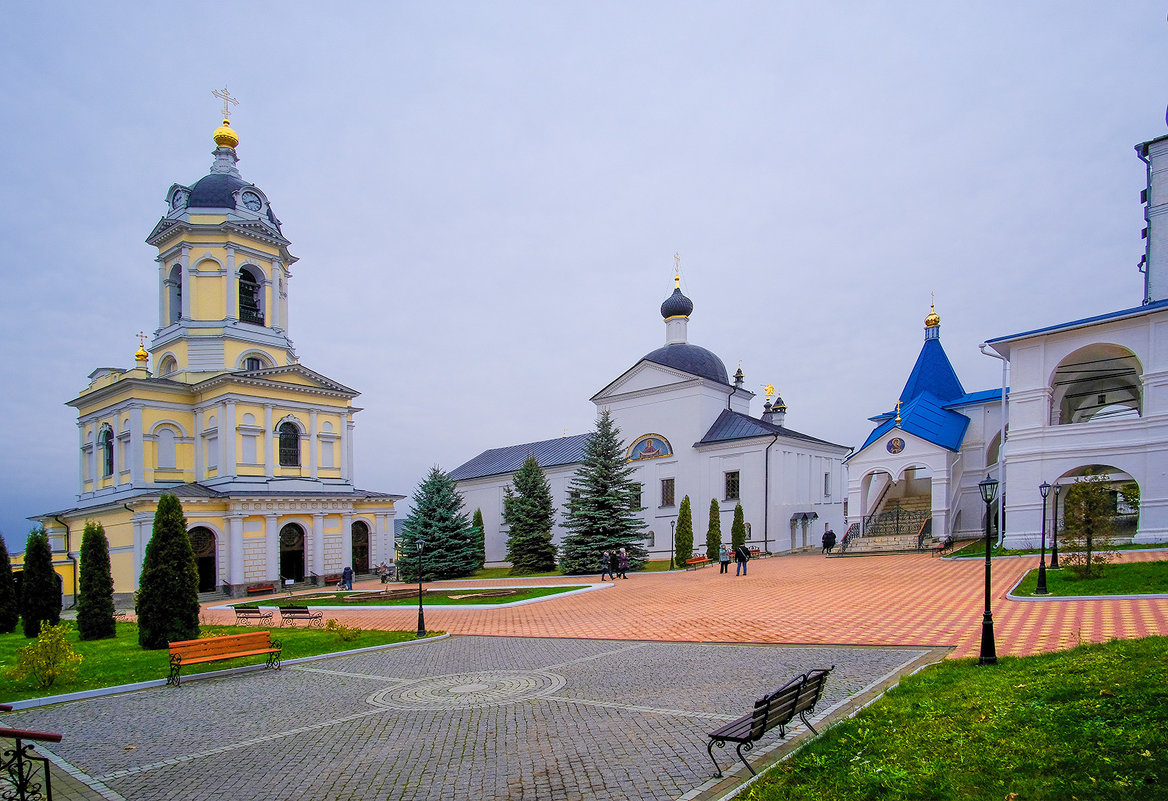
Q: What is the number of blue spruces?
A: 3